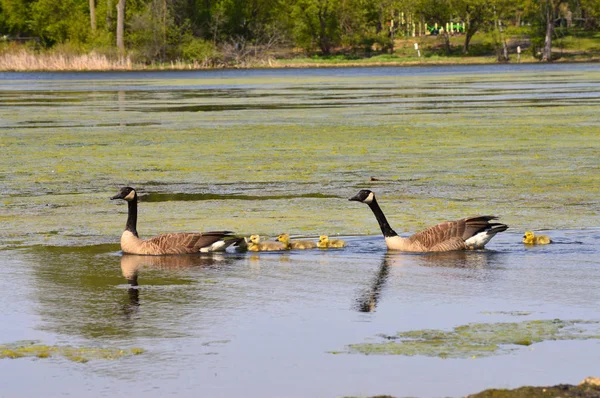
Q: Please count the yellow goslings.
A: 4